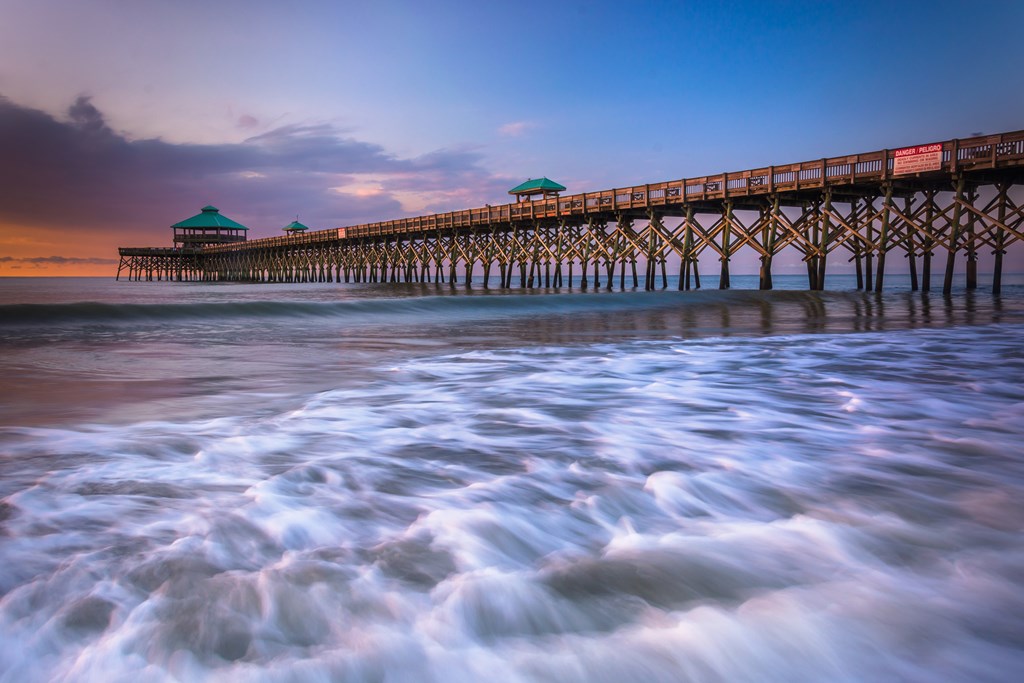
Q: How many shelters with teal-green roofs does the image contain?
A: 3